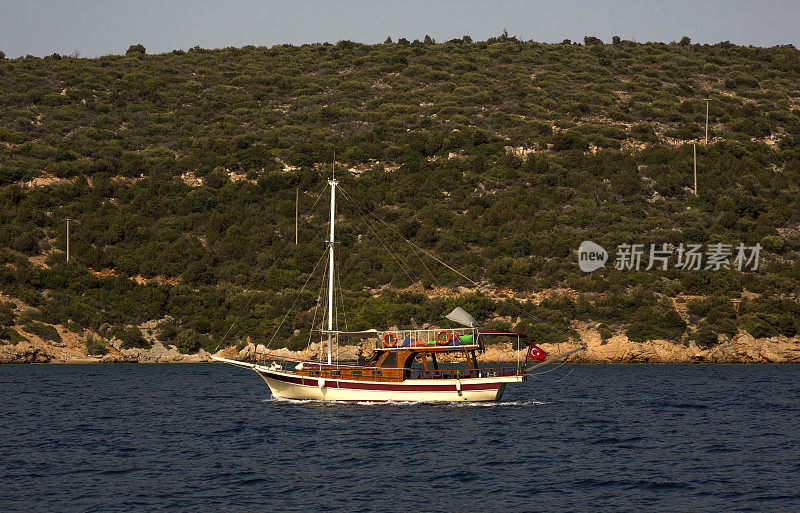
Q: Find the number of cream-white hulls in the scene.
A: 1